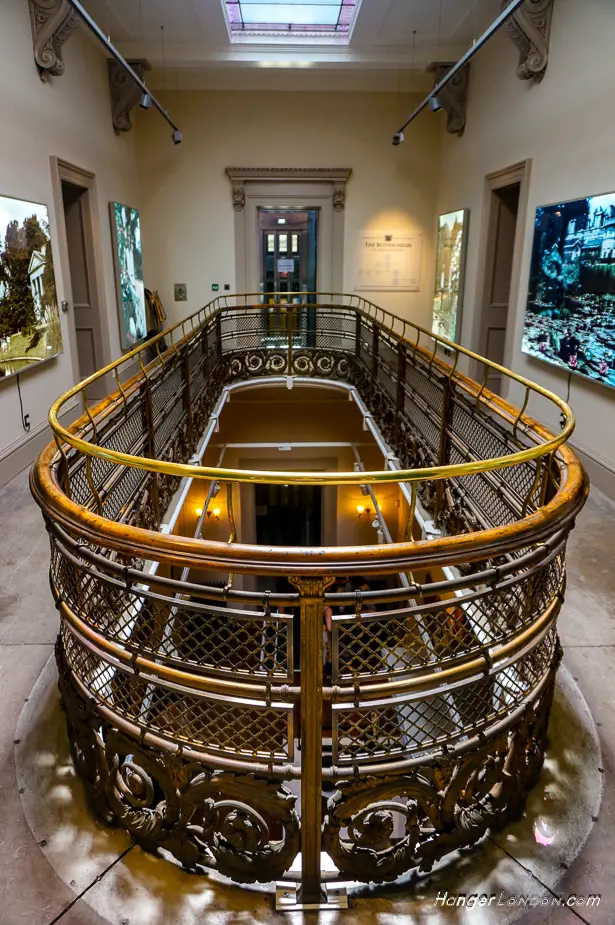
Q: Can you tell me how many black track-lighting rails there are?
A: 2